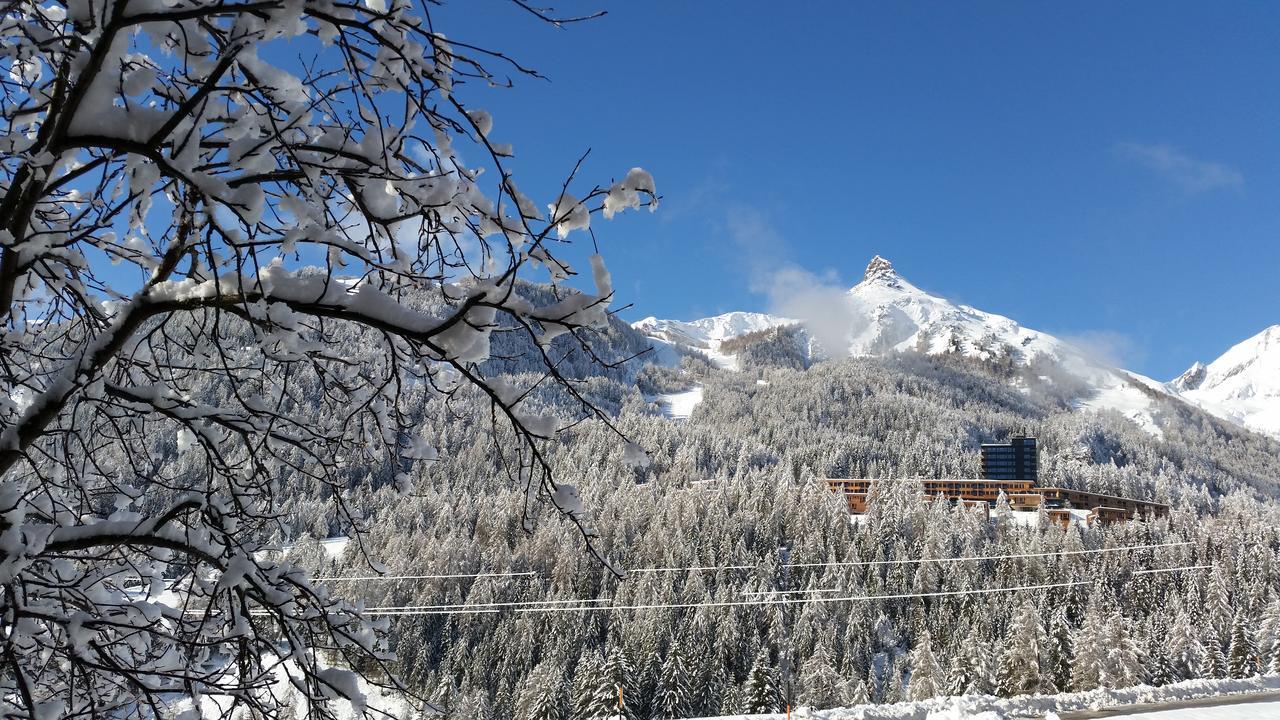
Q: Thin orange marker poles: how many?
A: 2